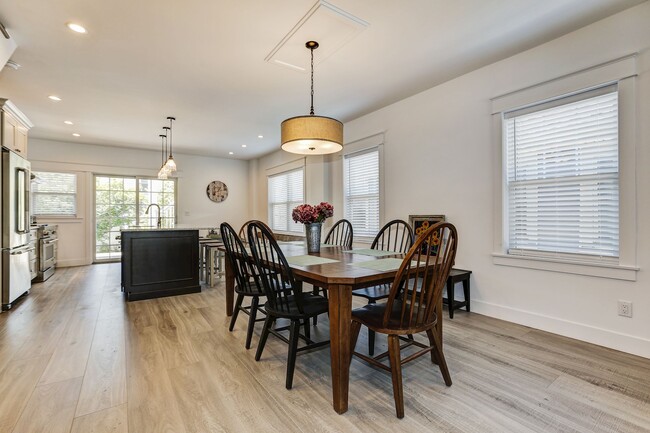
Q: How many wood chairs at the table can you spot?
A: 6